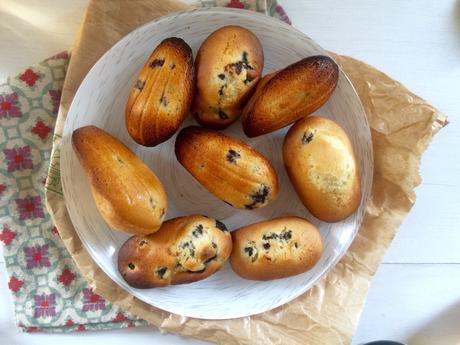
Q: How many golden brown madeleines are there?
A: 8